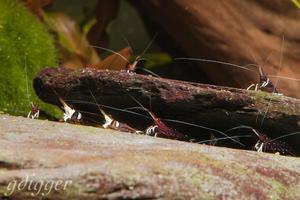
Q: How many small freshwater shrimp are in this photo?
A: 7